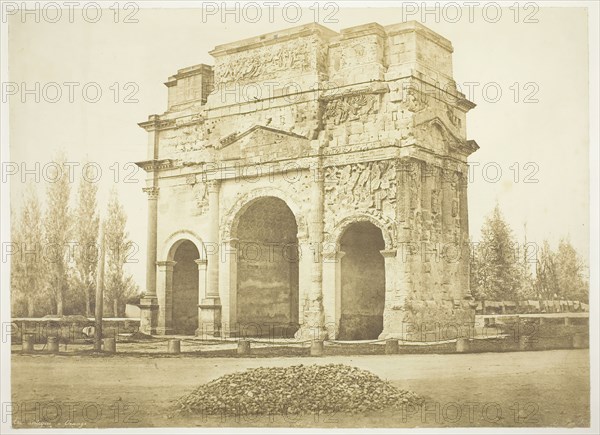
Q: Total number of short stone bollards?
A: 10